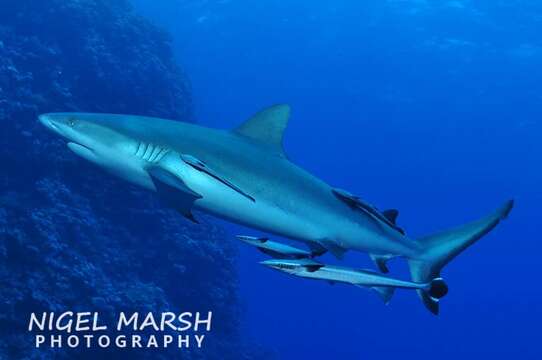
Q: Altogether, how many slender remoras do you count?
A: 4